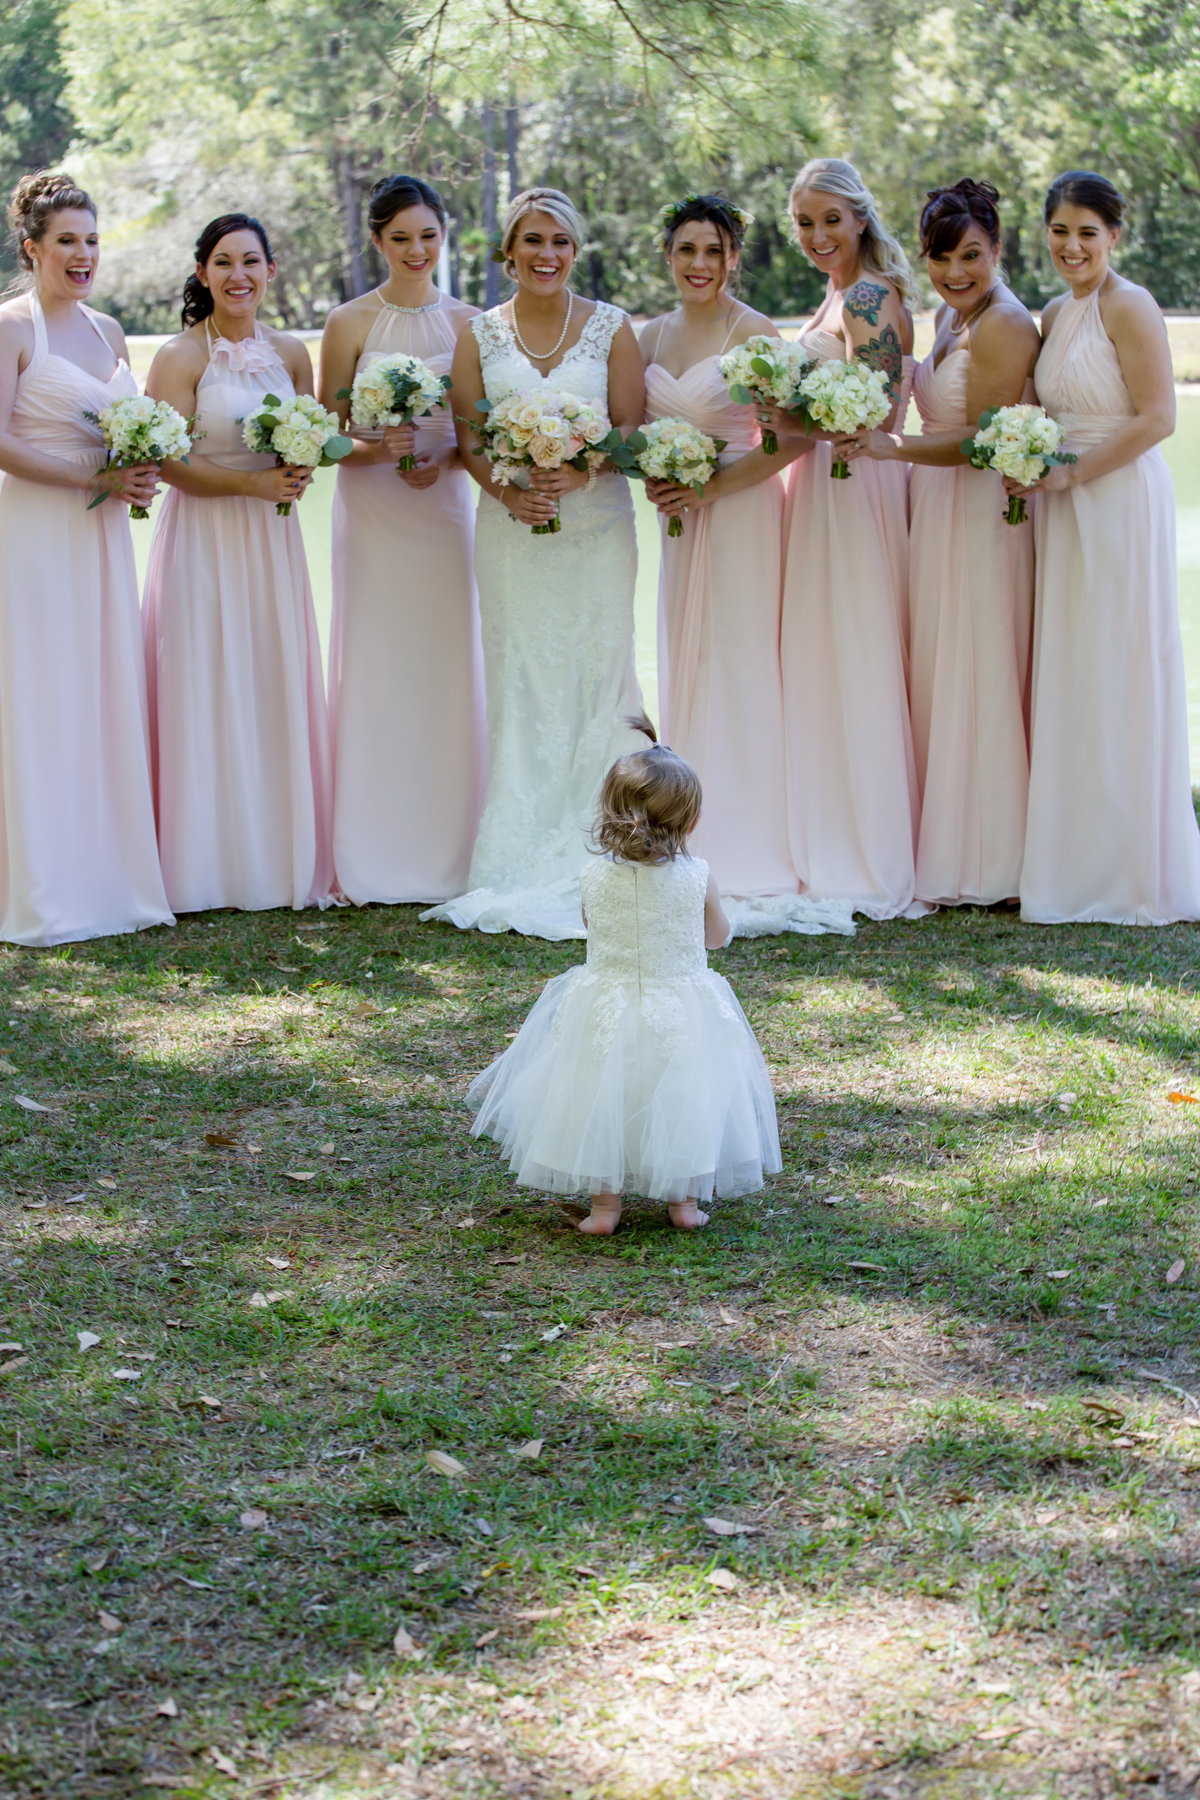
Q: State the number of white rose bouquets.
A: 8